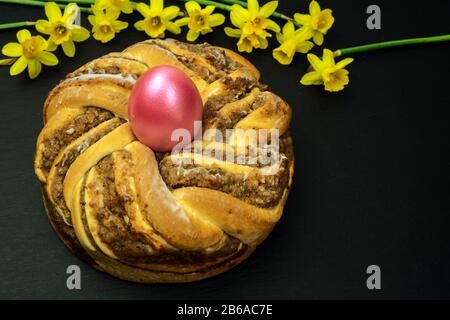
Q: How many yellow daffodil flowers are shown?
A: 11